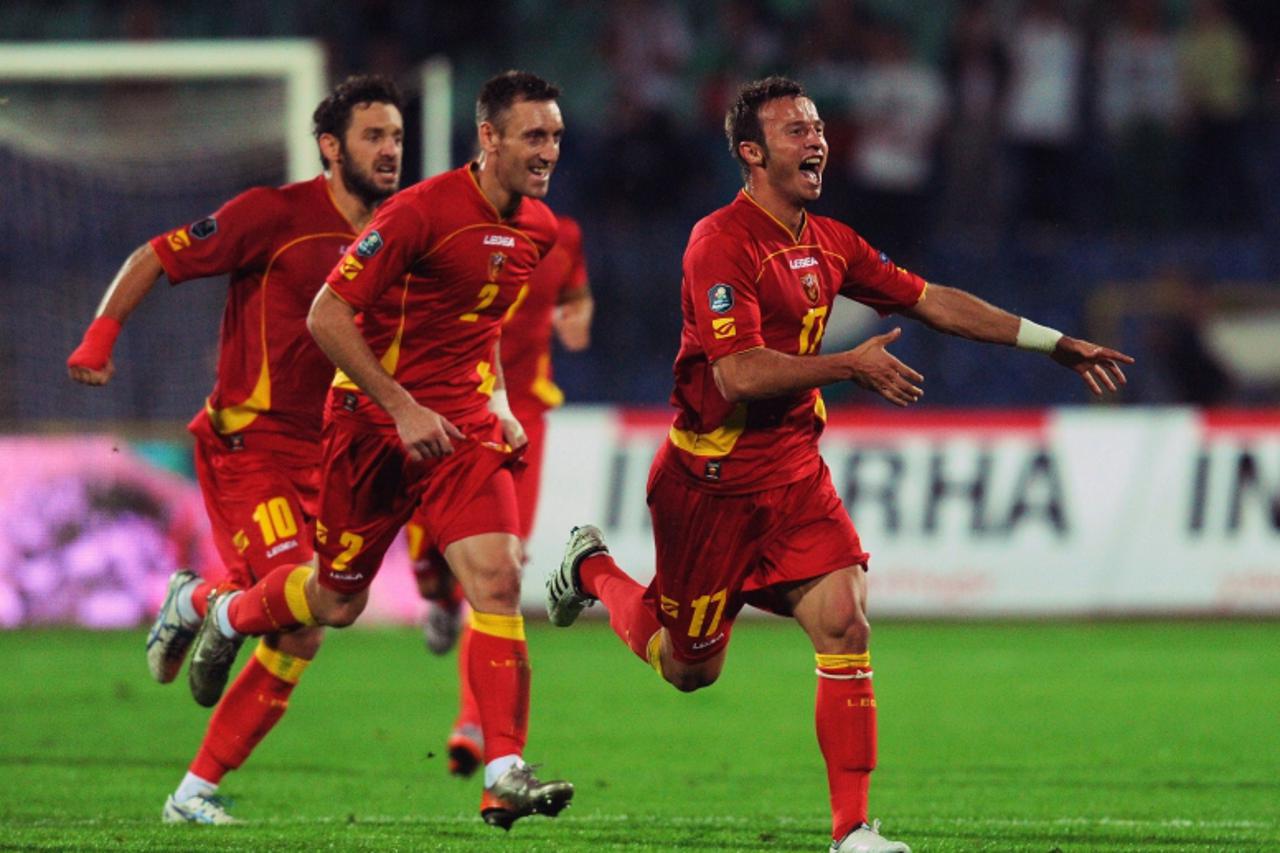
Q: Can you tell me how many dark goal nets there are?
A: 1